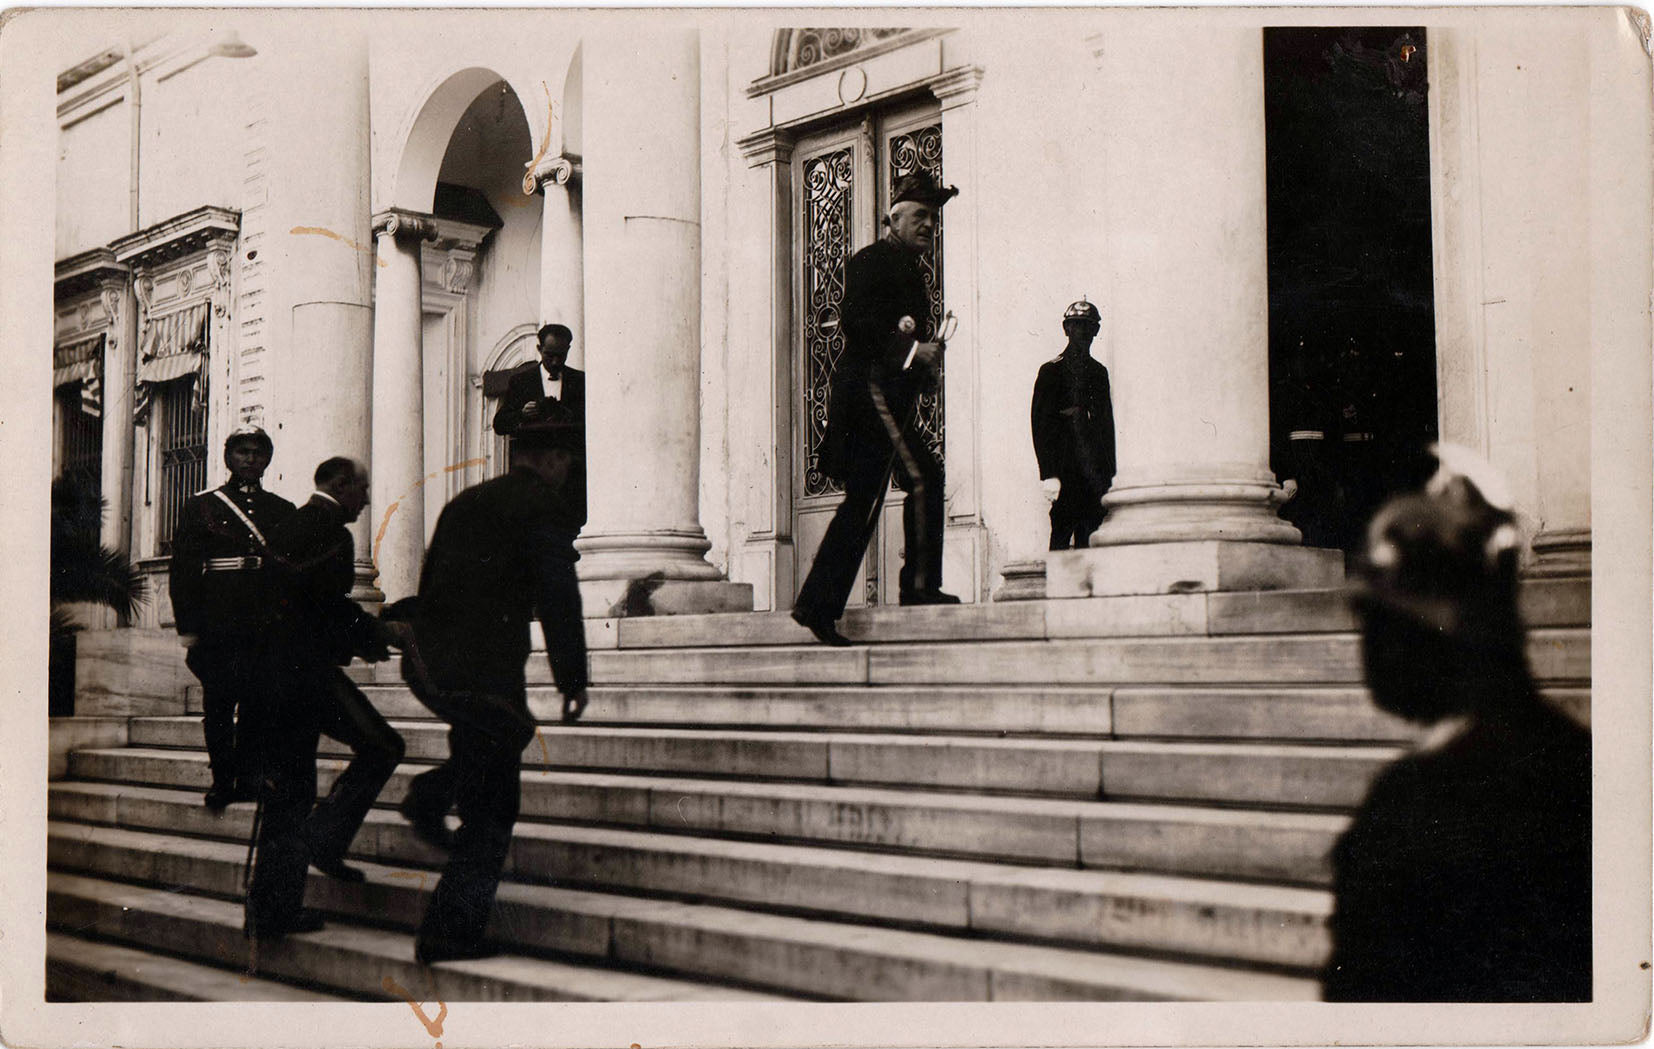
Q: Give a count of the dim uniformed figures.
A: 2